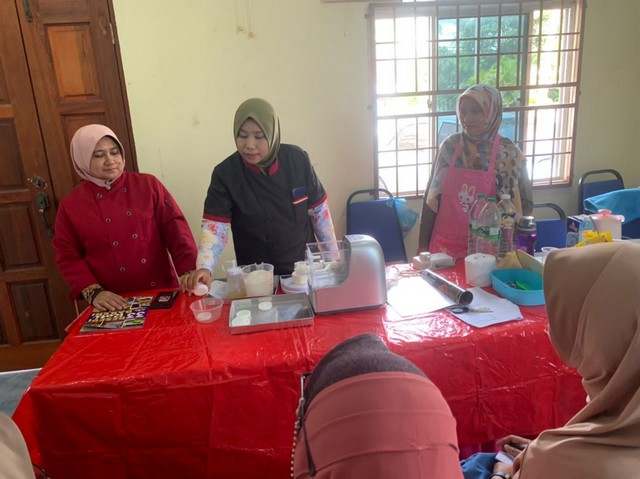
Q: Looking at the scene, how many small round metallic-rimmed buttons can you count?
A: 9